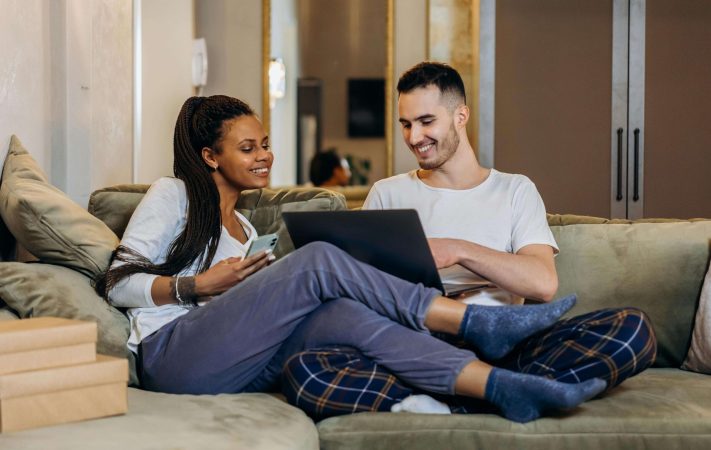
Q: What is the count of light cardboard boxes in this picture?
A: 2